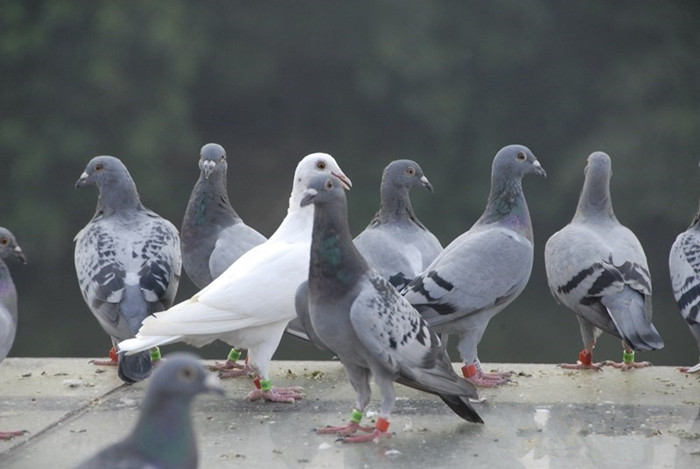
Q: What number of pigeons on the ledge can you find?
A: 10